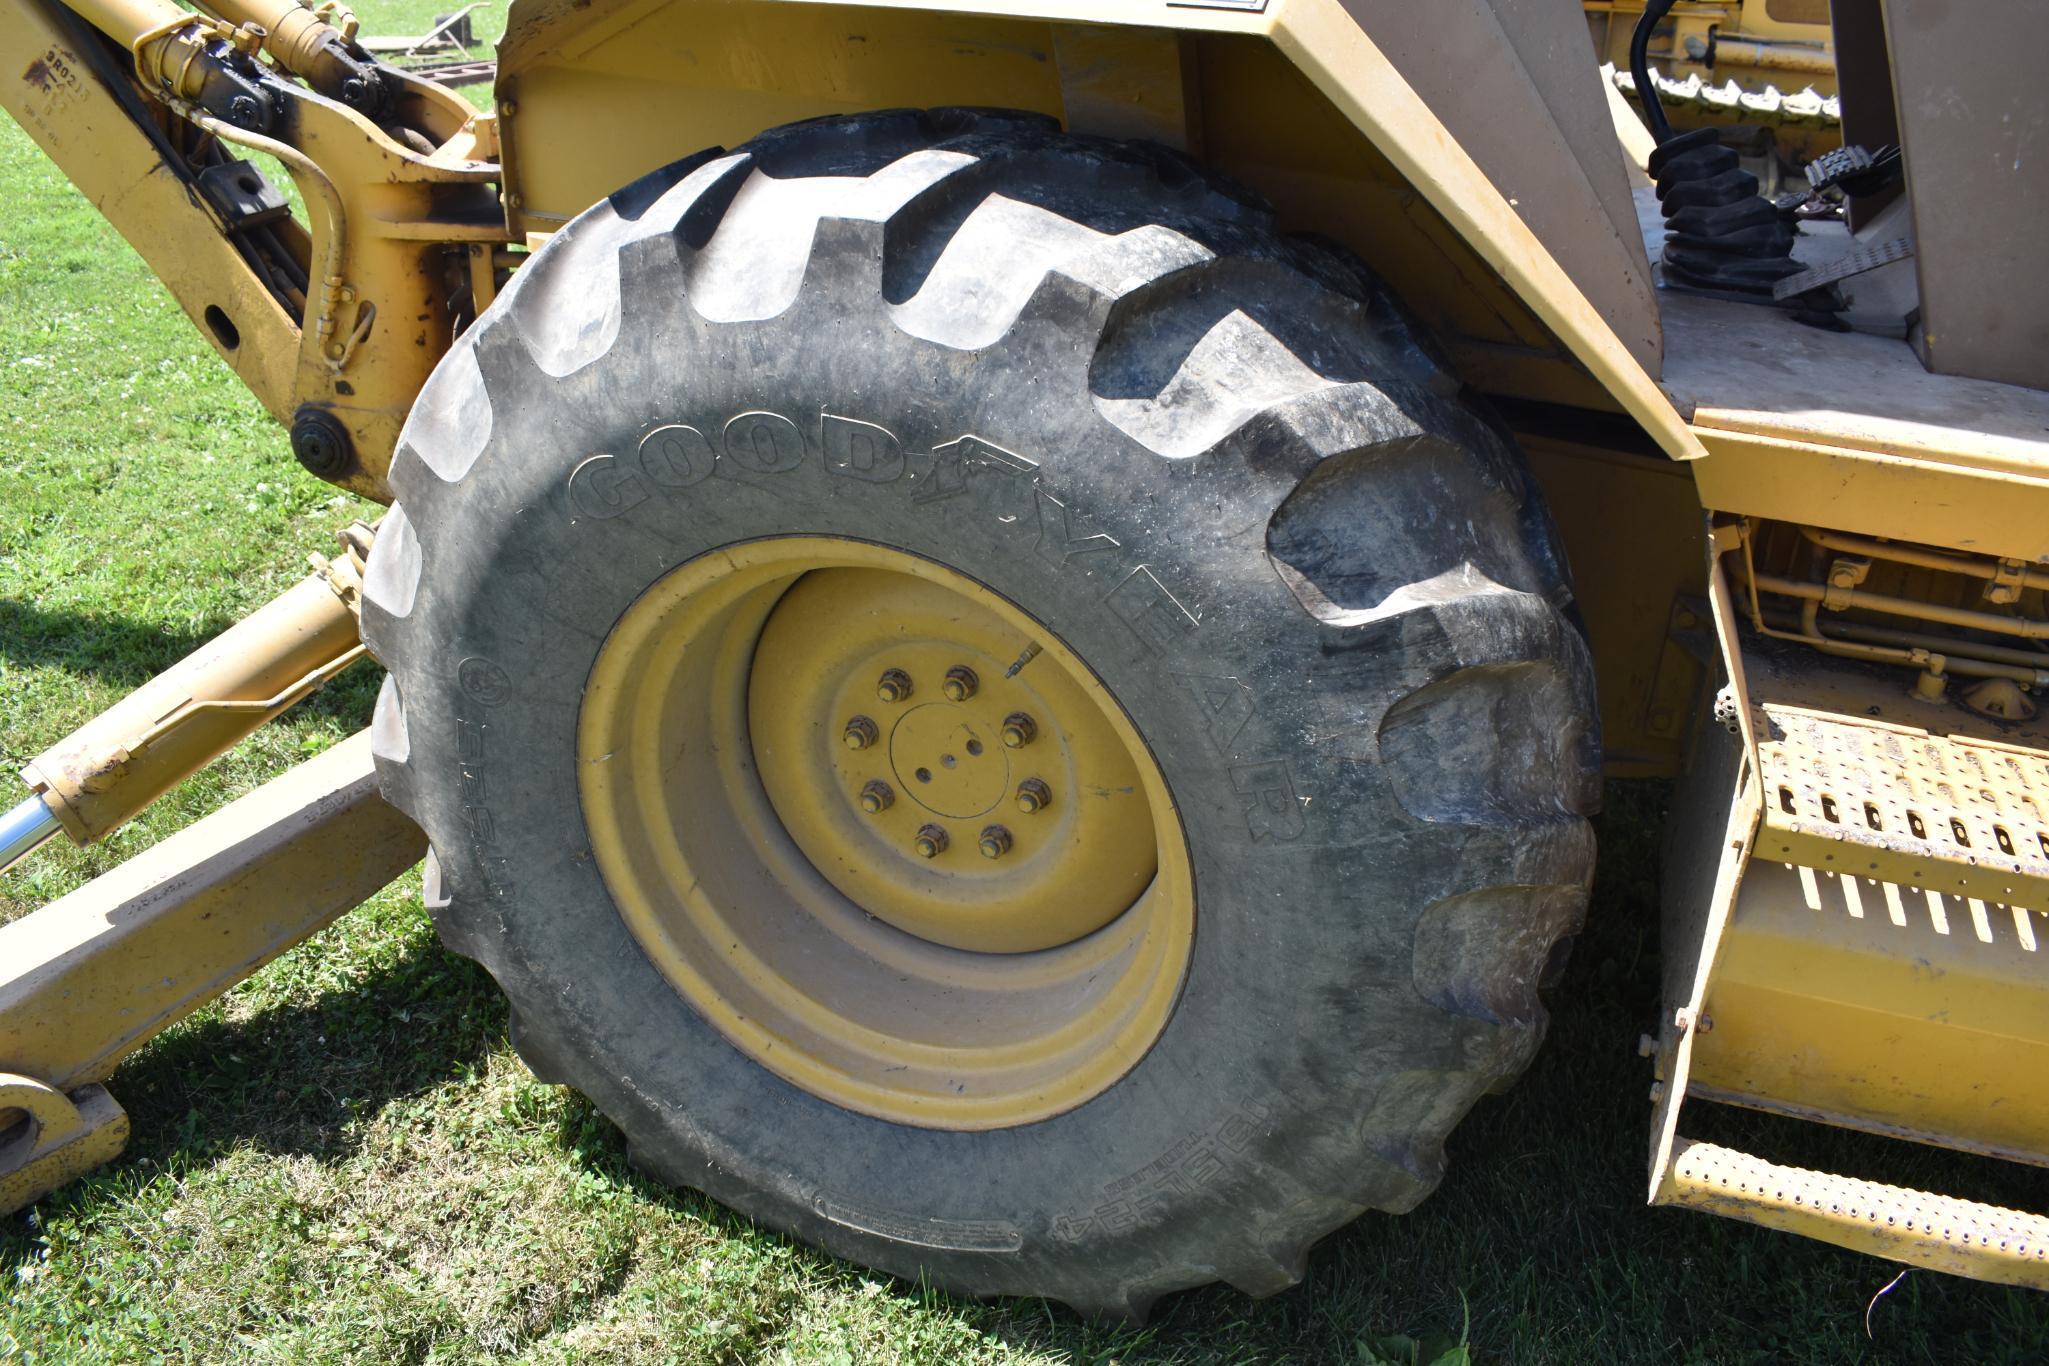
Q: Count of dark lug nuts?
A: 8